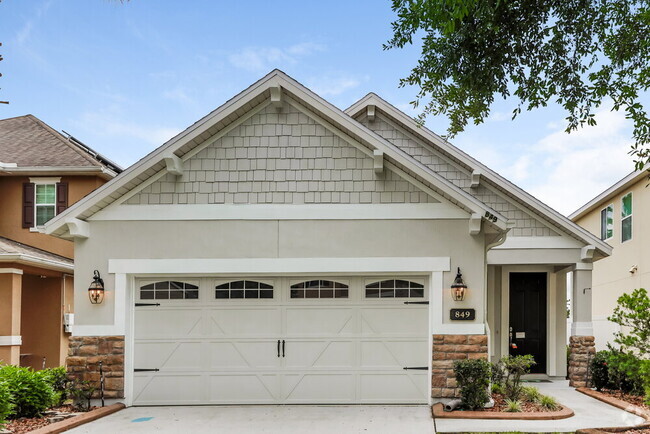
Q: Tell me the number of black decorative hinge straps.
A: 4